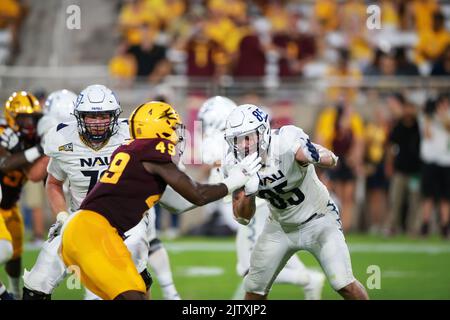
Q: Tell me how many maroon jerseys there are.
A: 2